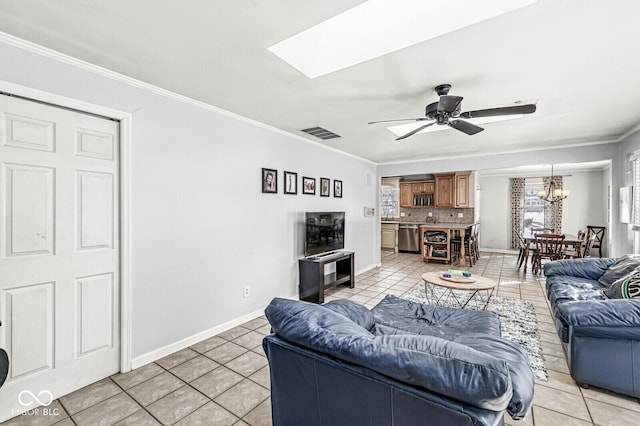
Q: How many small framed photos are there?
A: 5